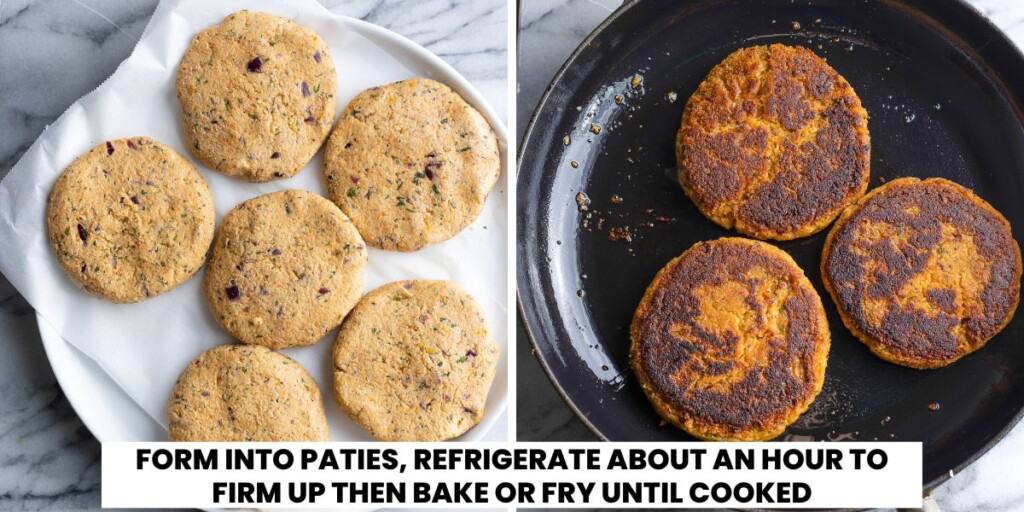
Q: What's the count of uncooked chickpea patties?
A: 6